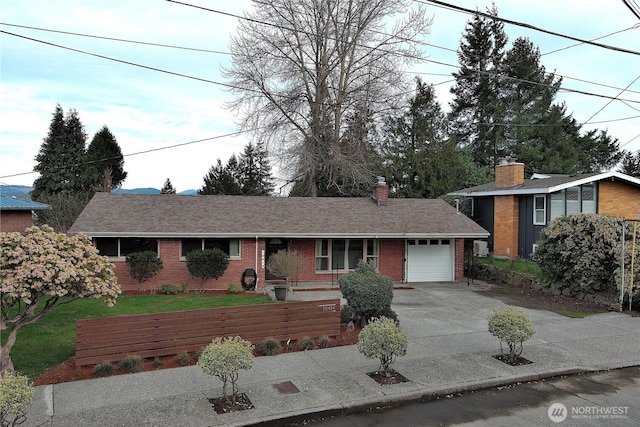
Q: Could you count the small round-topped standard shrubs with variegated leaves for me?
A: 4